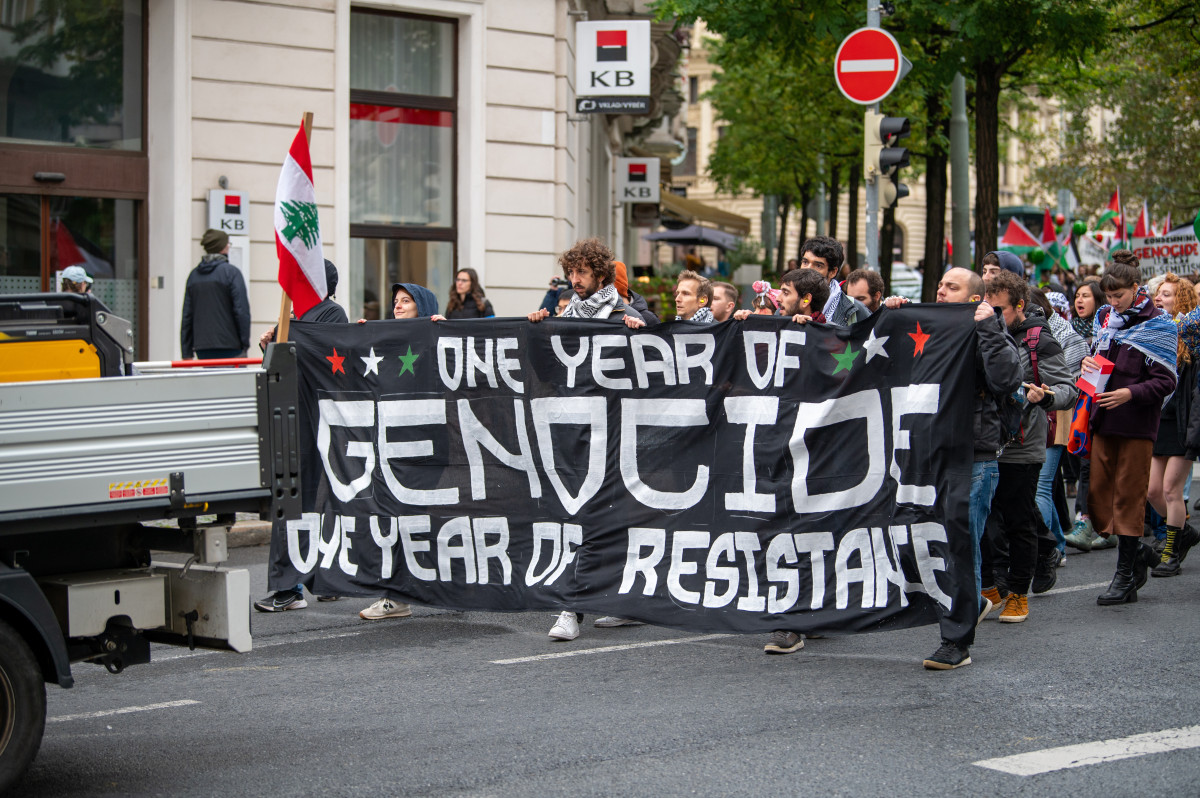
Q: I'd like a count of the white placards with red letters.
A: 1